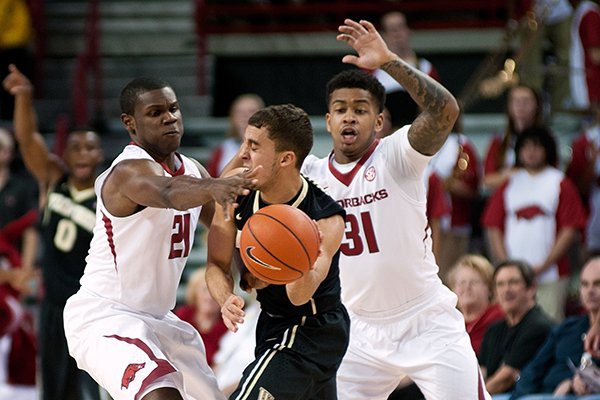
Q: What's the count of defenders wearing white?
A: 2